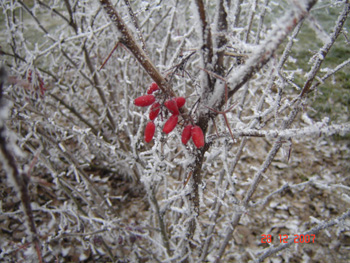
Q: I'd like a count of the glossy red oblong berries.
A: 9